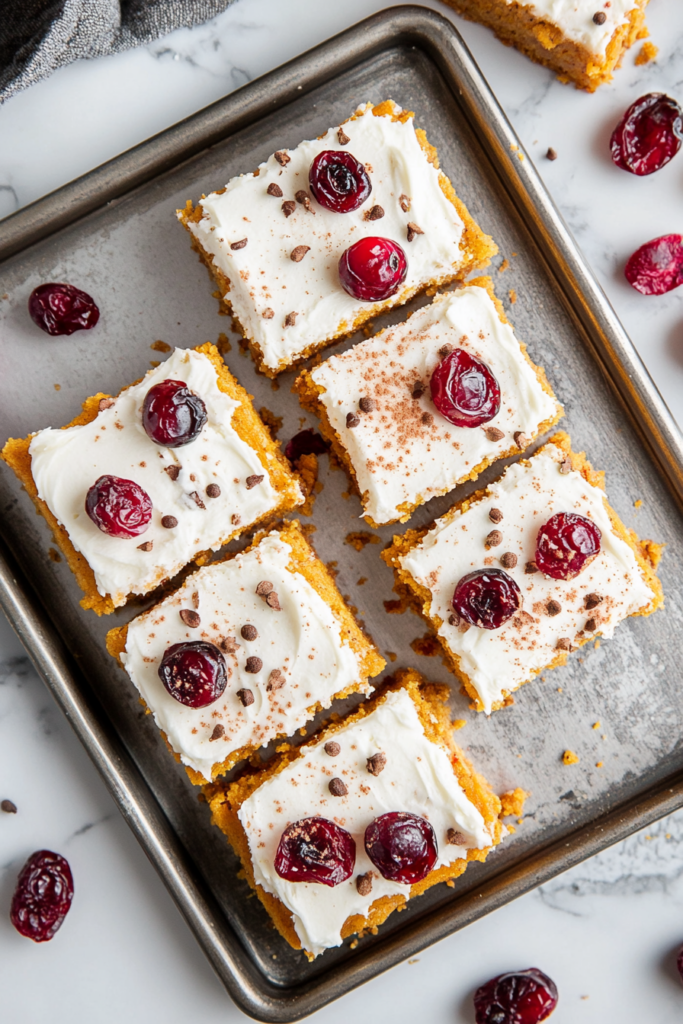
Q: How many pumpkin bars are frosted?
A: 7